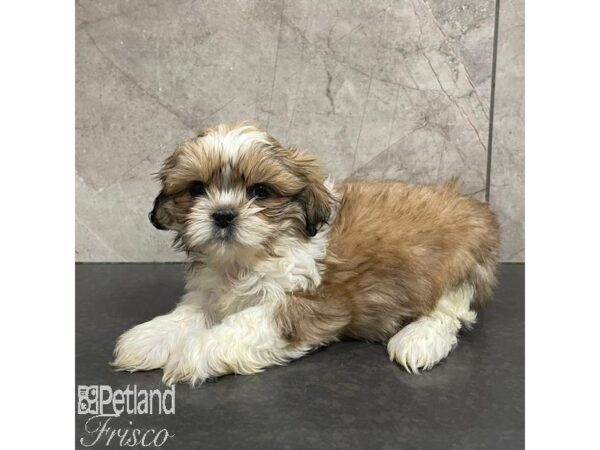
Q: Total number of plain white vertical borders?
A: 2